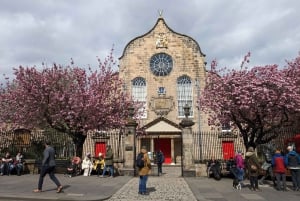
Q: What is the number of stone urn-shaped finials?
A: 2